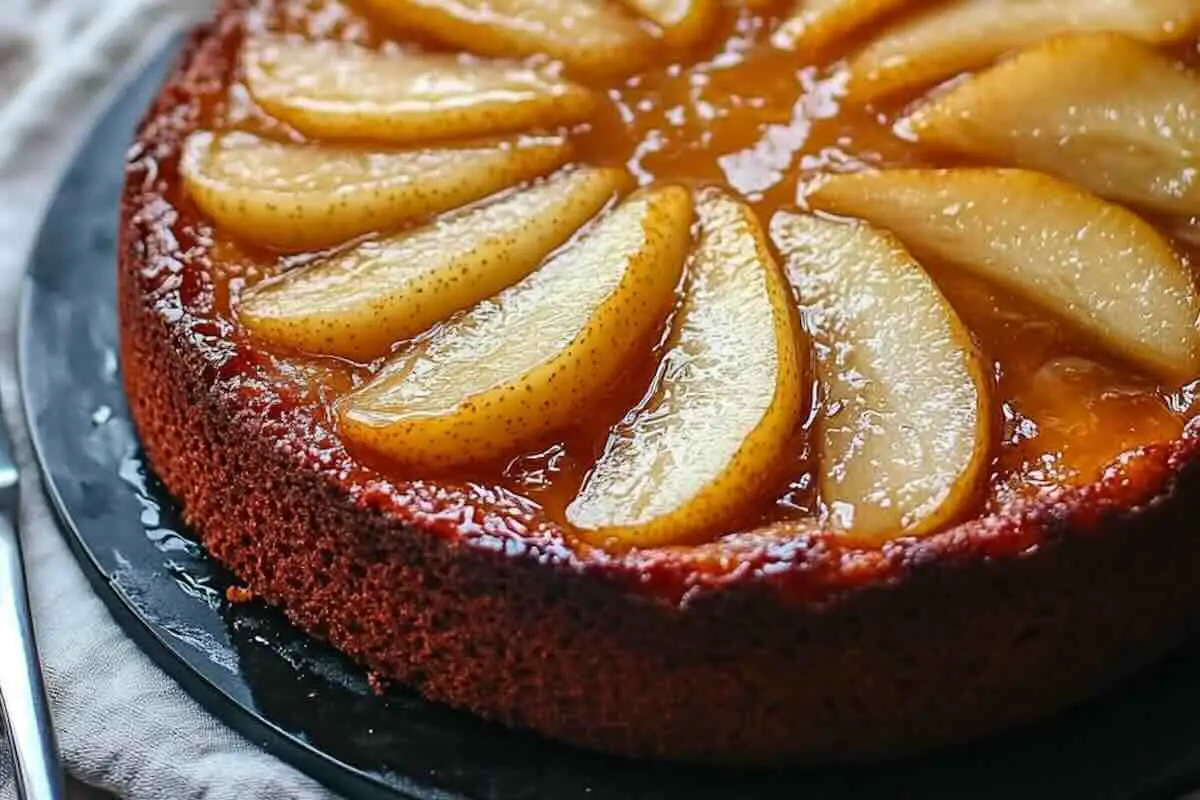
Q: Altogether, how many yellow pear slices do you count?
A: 12